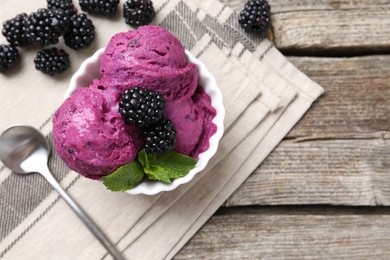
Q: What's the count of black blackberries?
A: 11